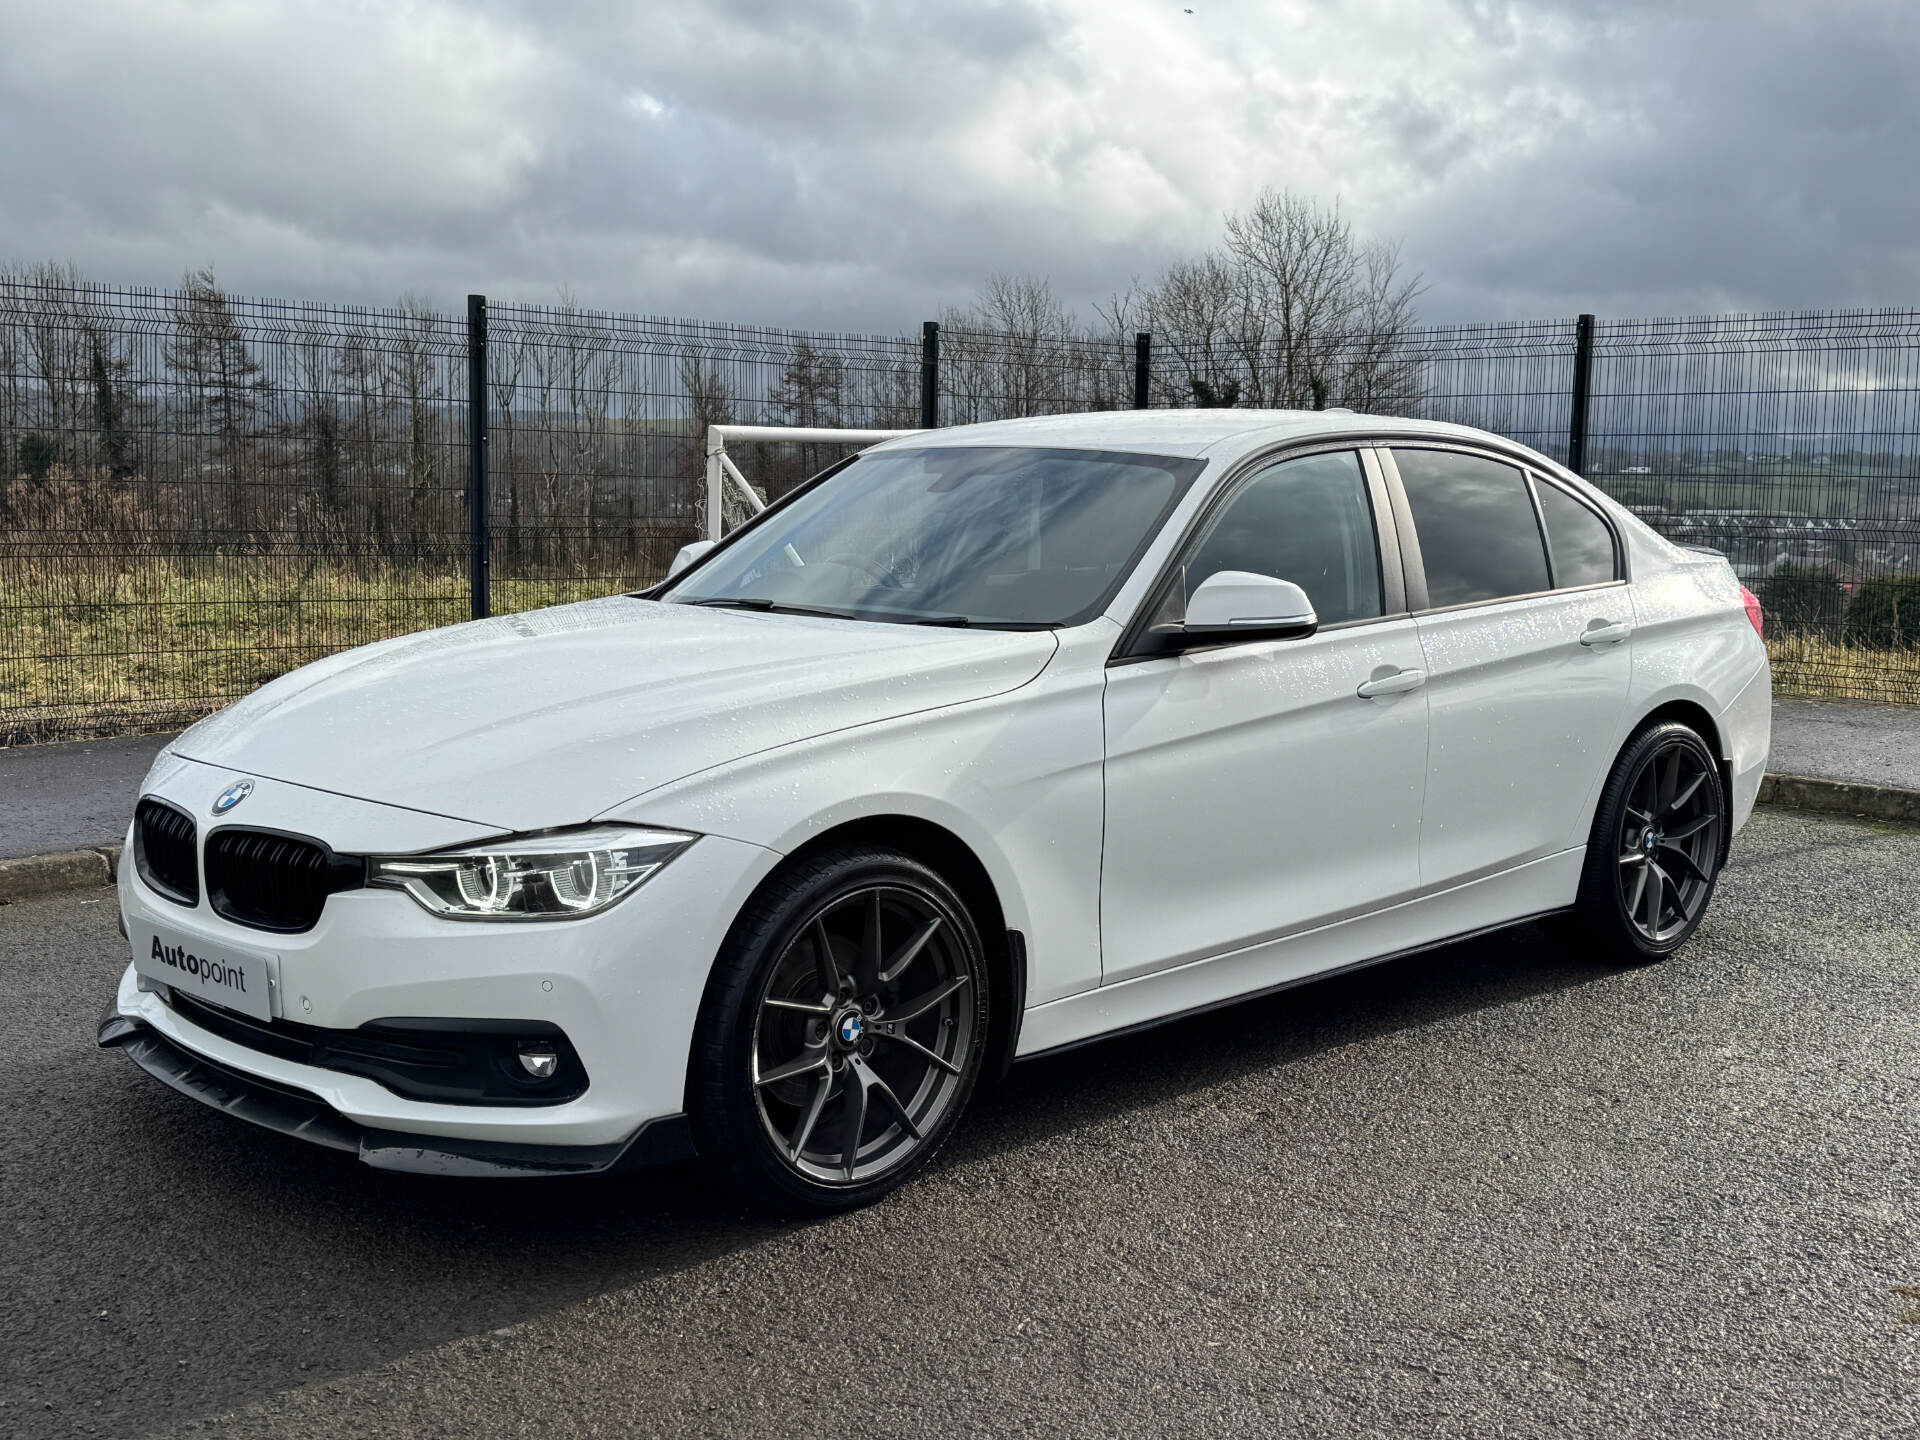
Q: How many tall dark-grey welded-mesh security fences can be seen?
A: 1